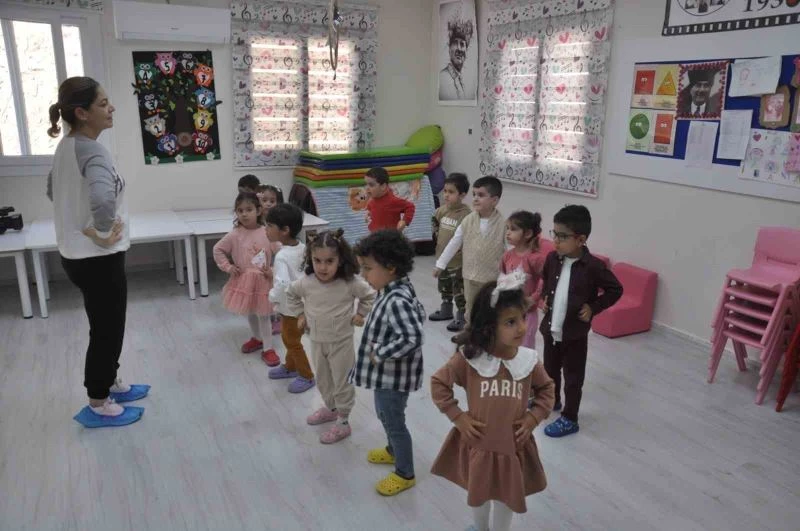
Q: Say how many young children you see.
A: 12